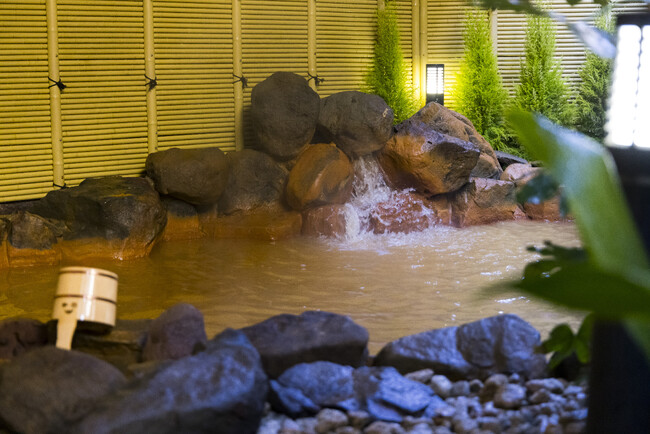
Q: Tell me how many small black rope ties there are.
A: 4